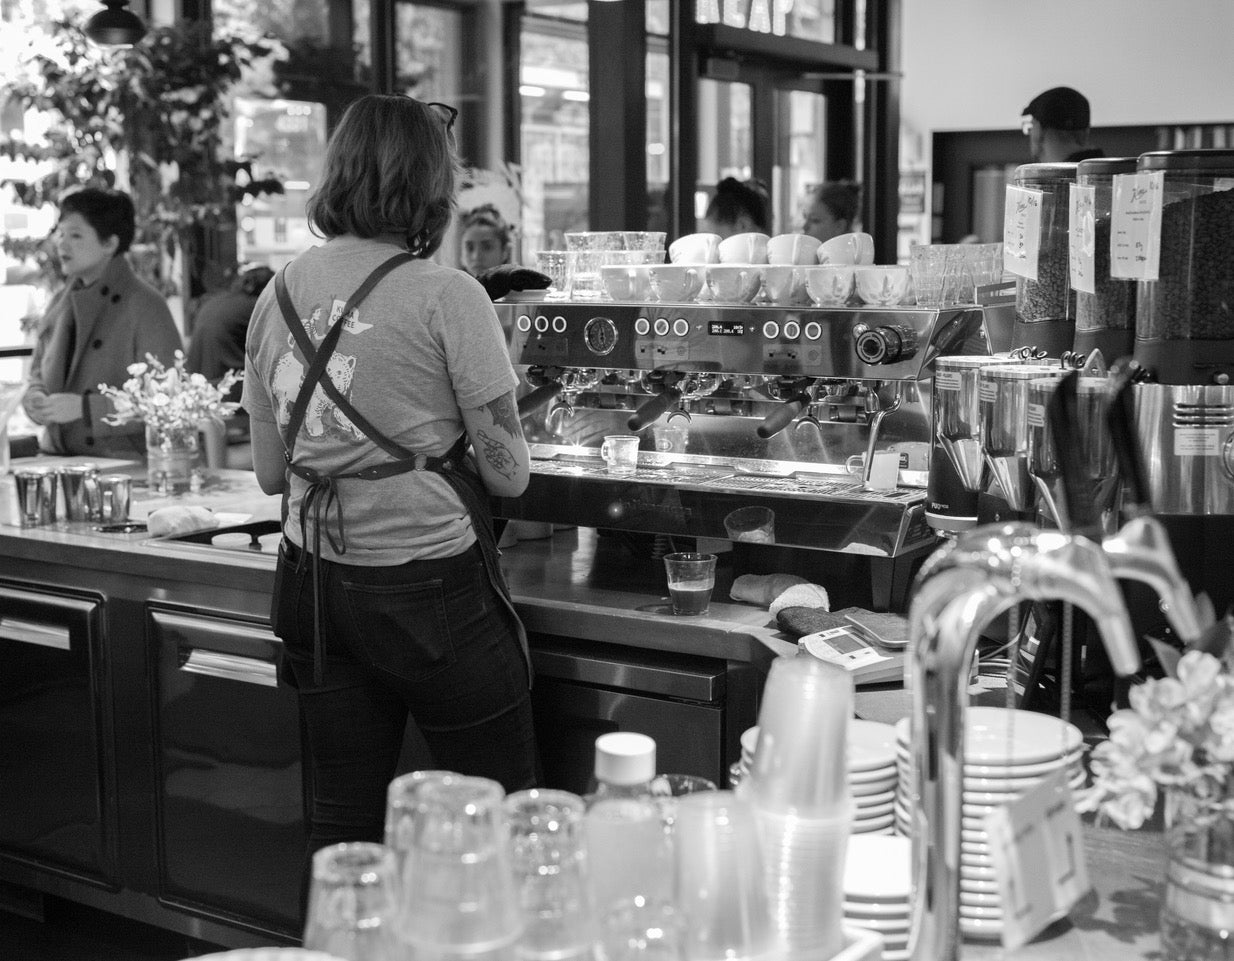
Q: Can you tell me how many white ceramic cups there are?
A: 10